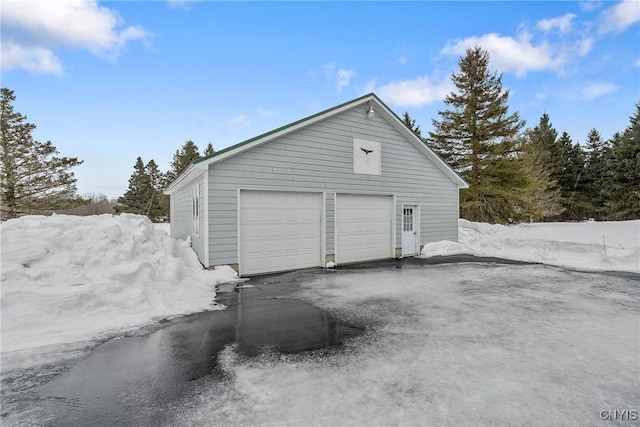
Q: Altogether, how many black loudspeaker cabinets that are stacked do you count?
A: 0